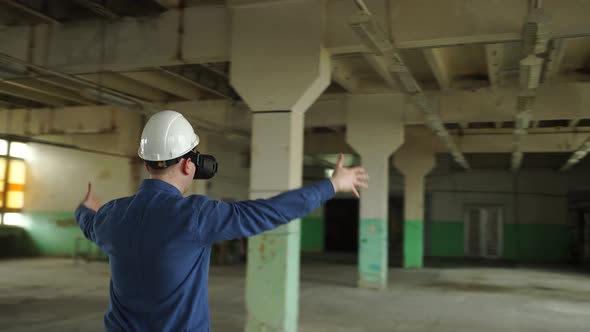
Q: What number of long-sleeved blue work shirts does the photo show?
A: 1